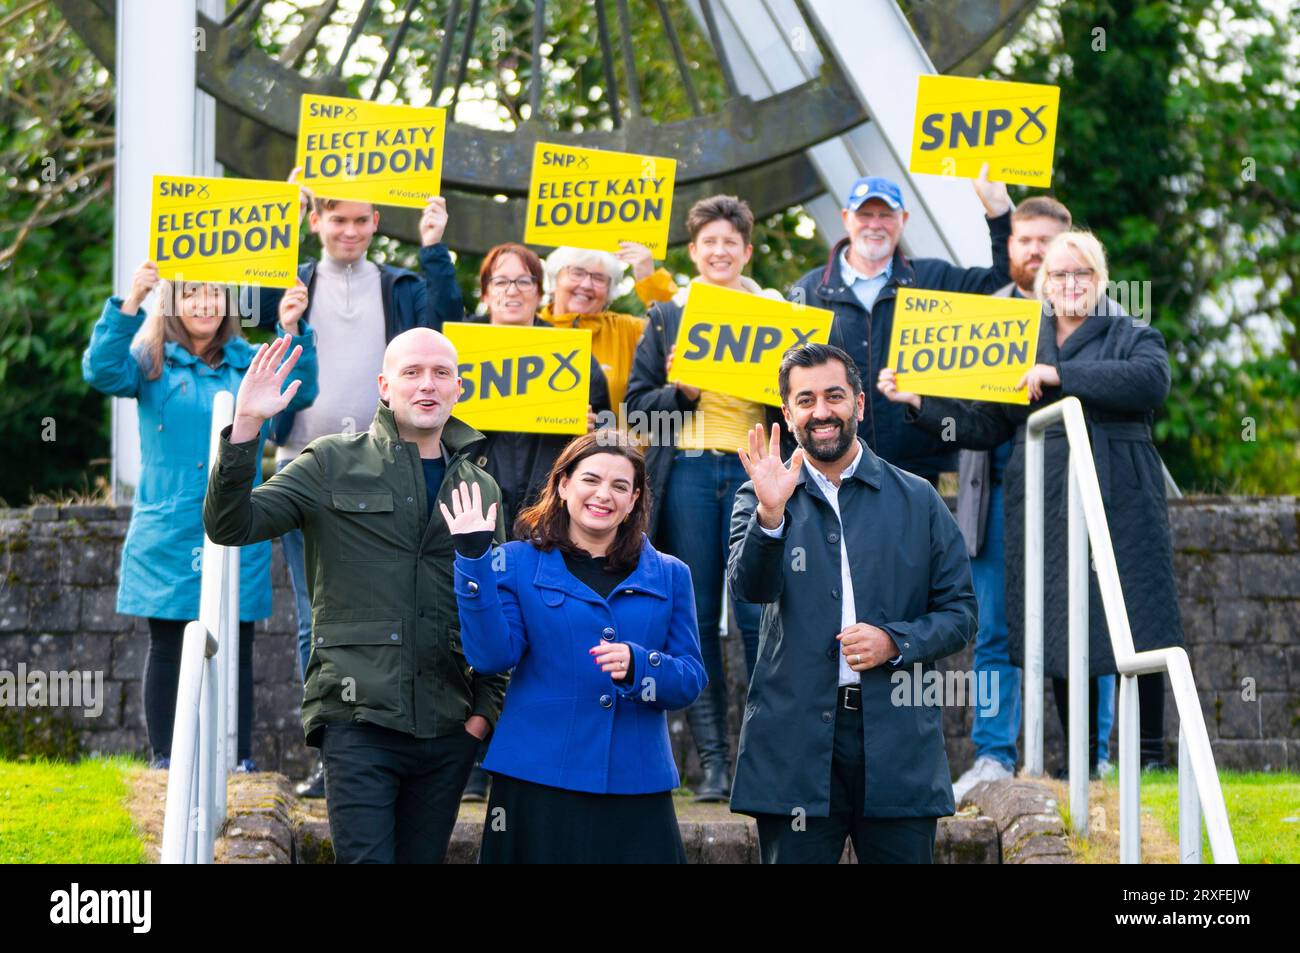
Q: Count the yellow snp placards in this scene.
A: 7